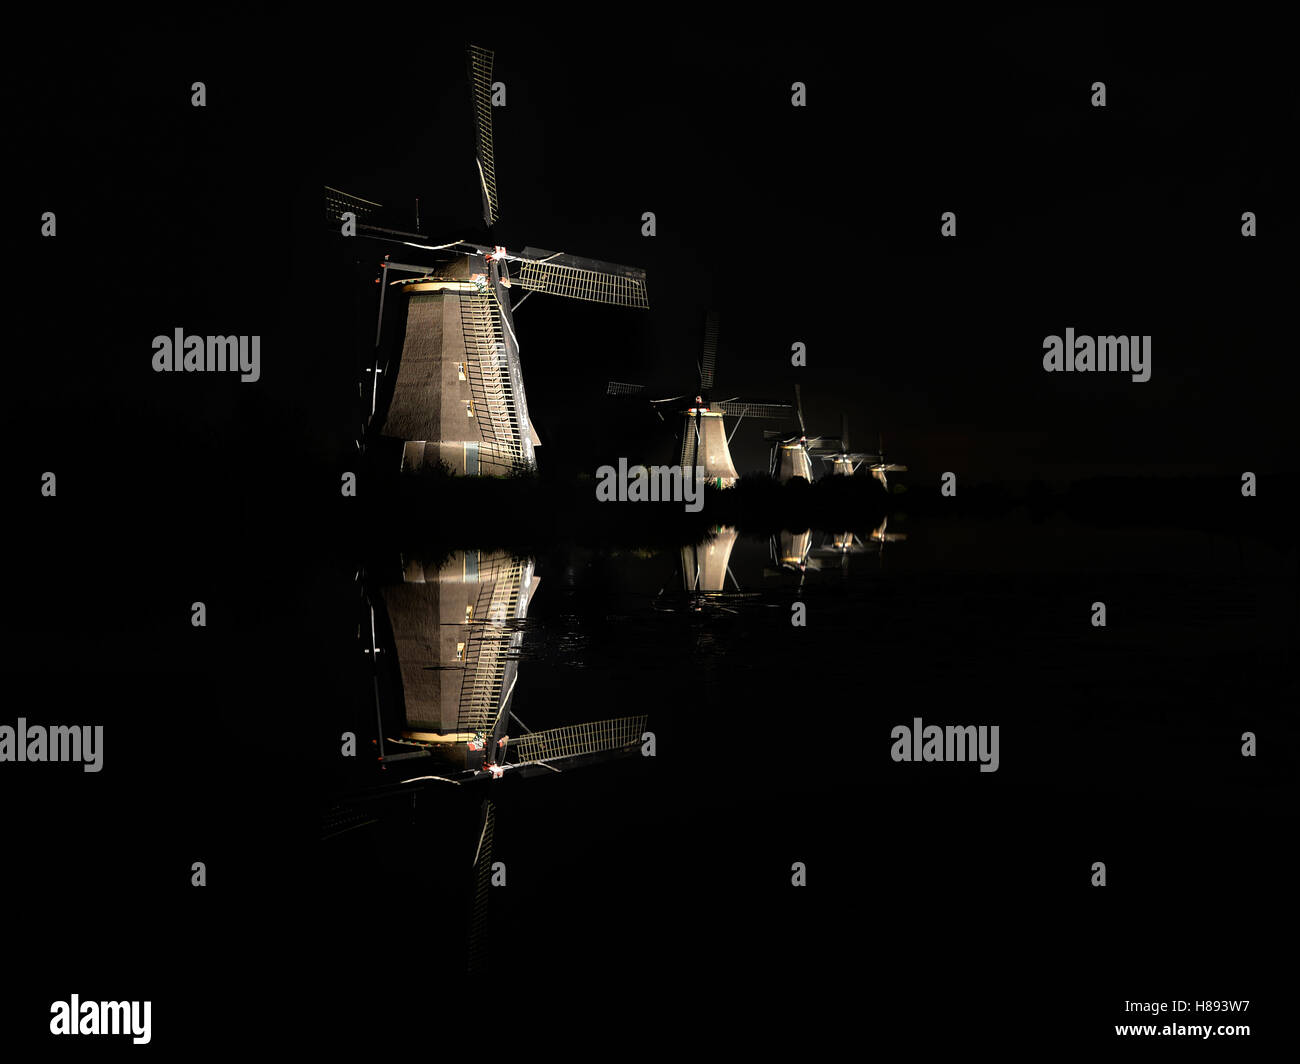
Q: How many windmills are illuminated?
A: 5